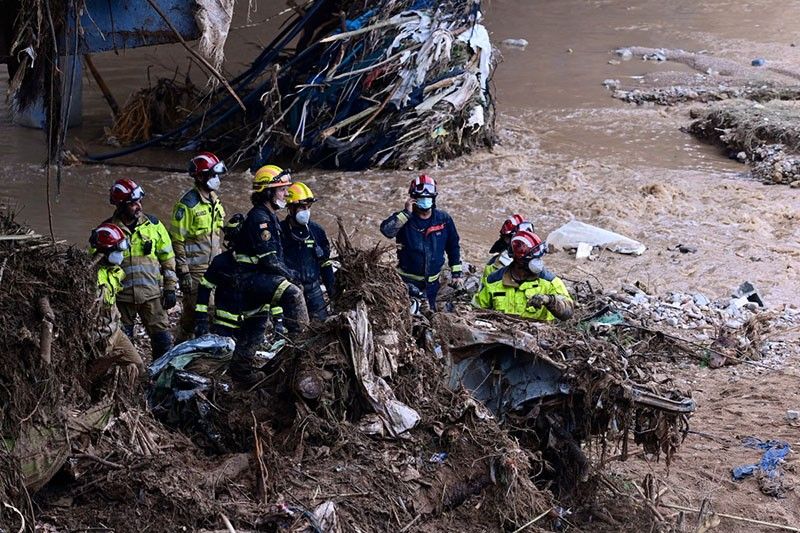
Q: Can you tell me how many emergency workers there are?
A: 9